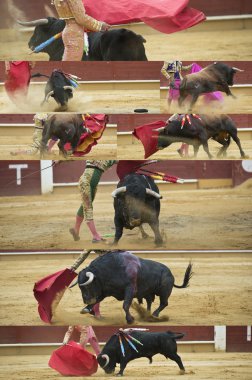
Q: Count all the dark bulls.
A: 8